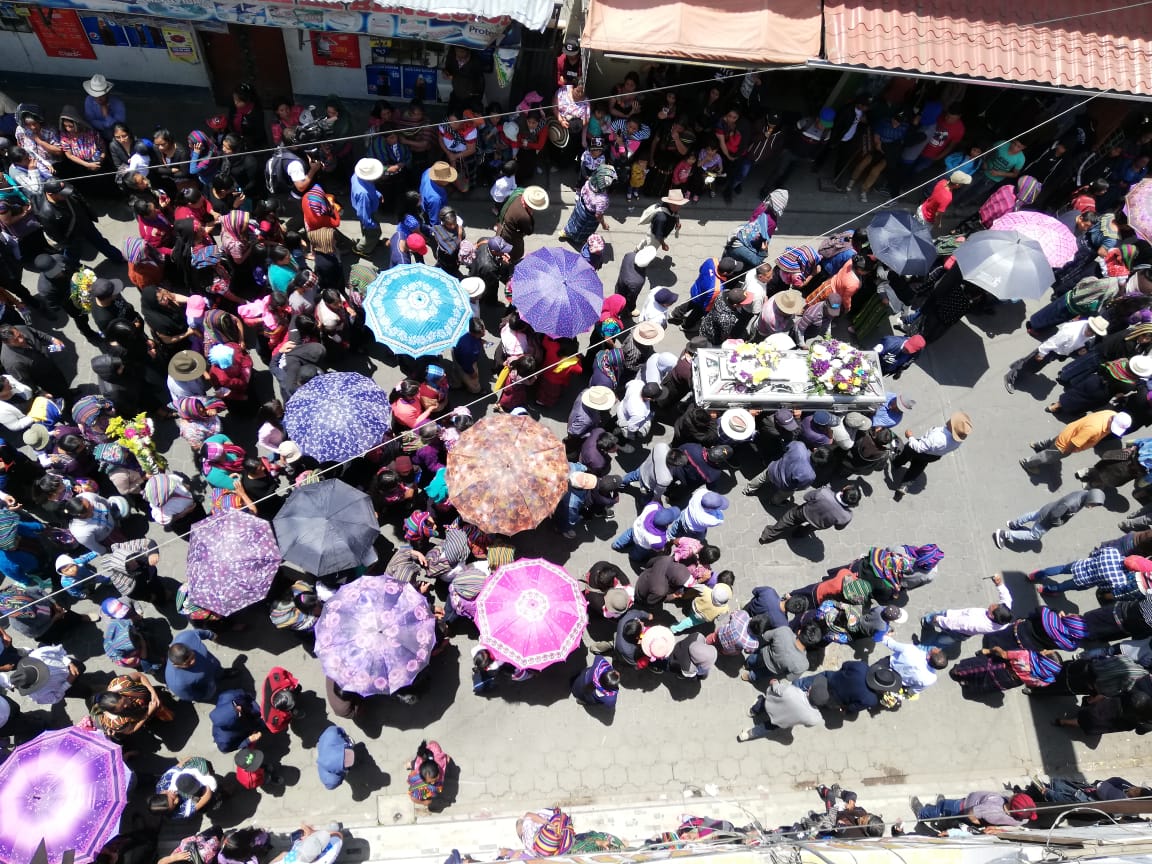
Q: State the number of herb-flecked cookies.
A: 0